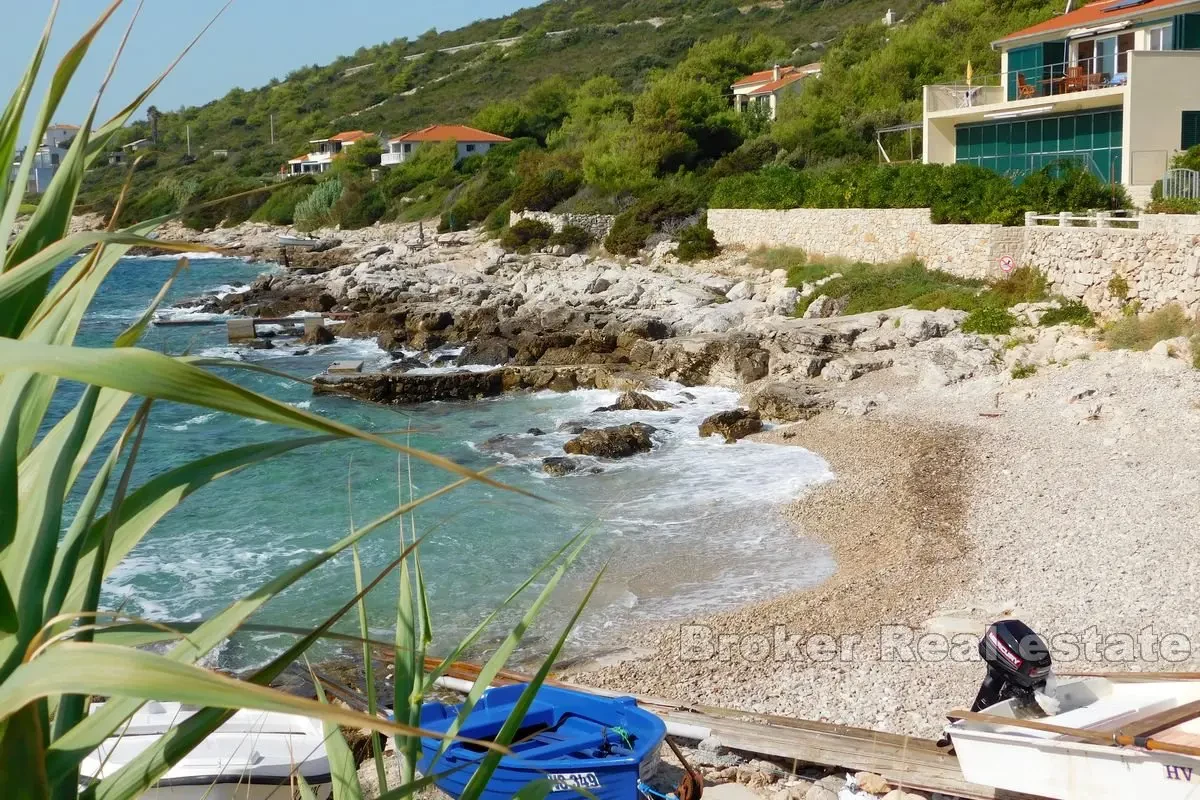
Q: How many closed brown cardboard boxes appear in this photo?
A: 0